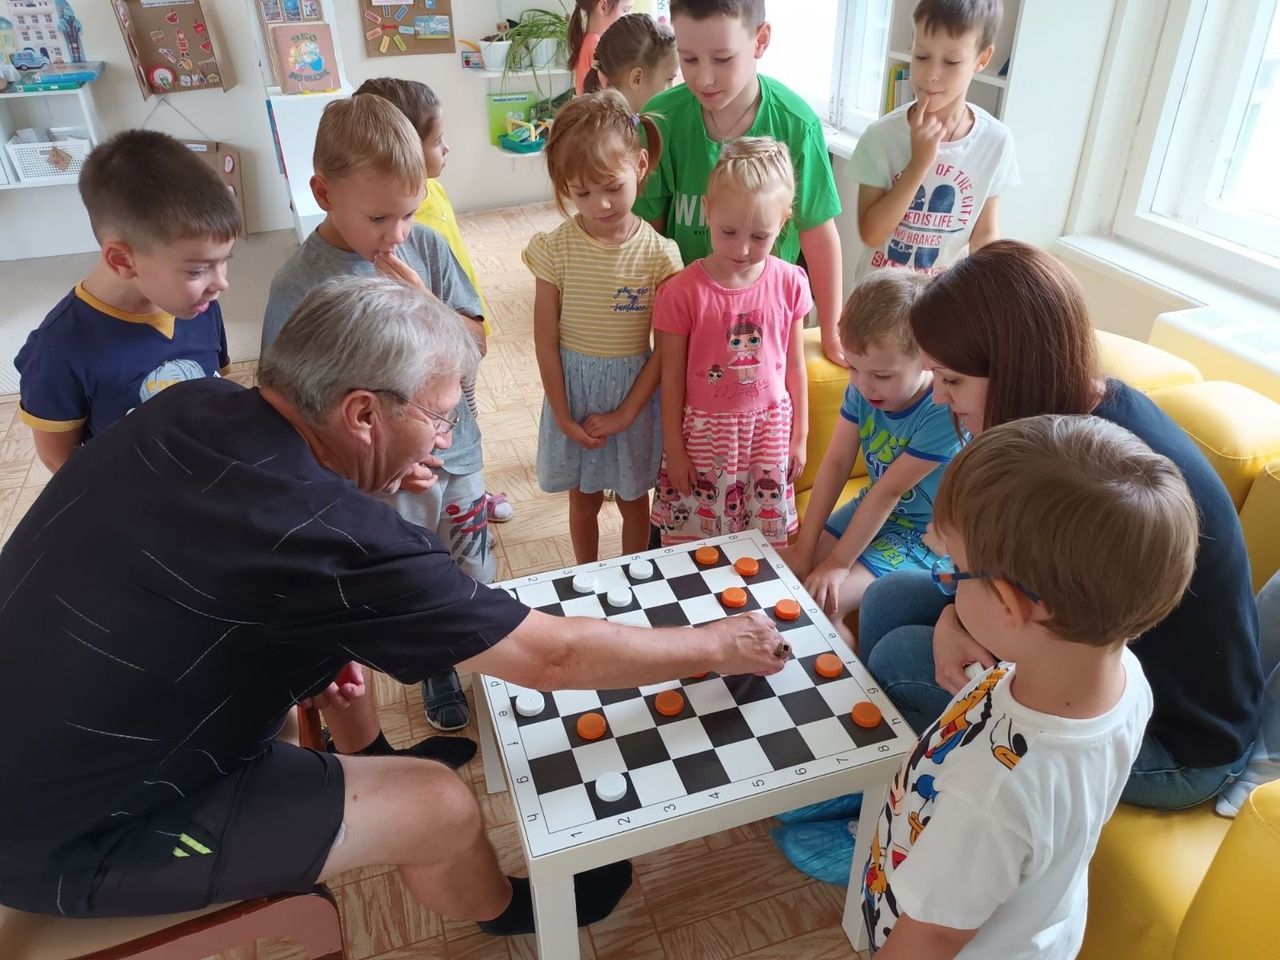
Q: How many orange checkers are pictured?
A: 9